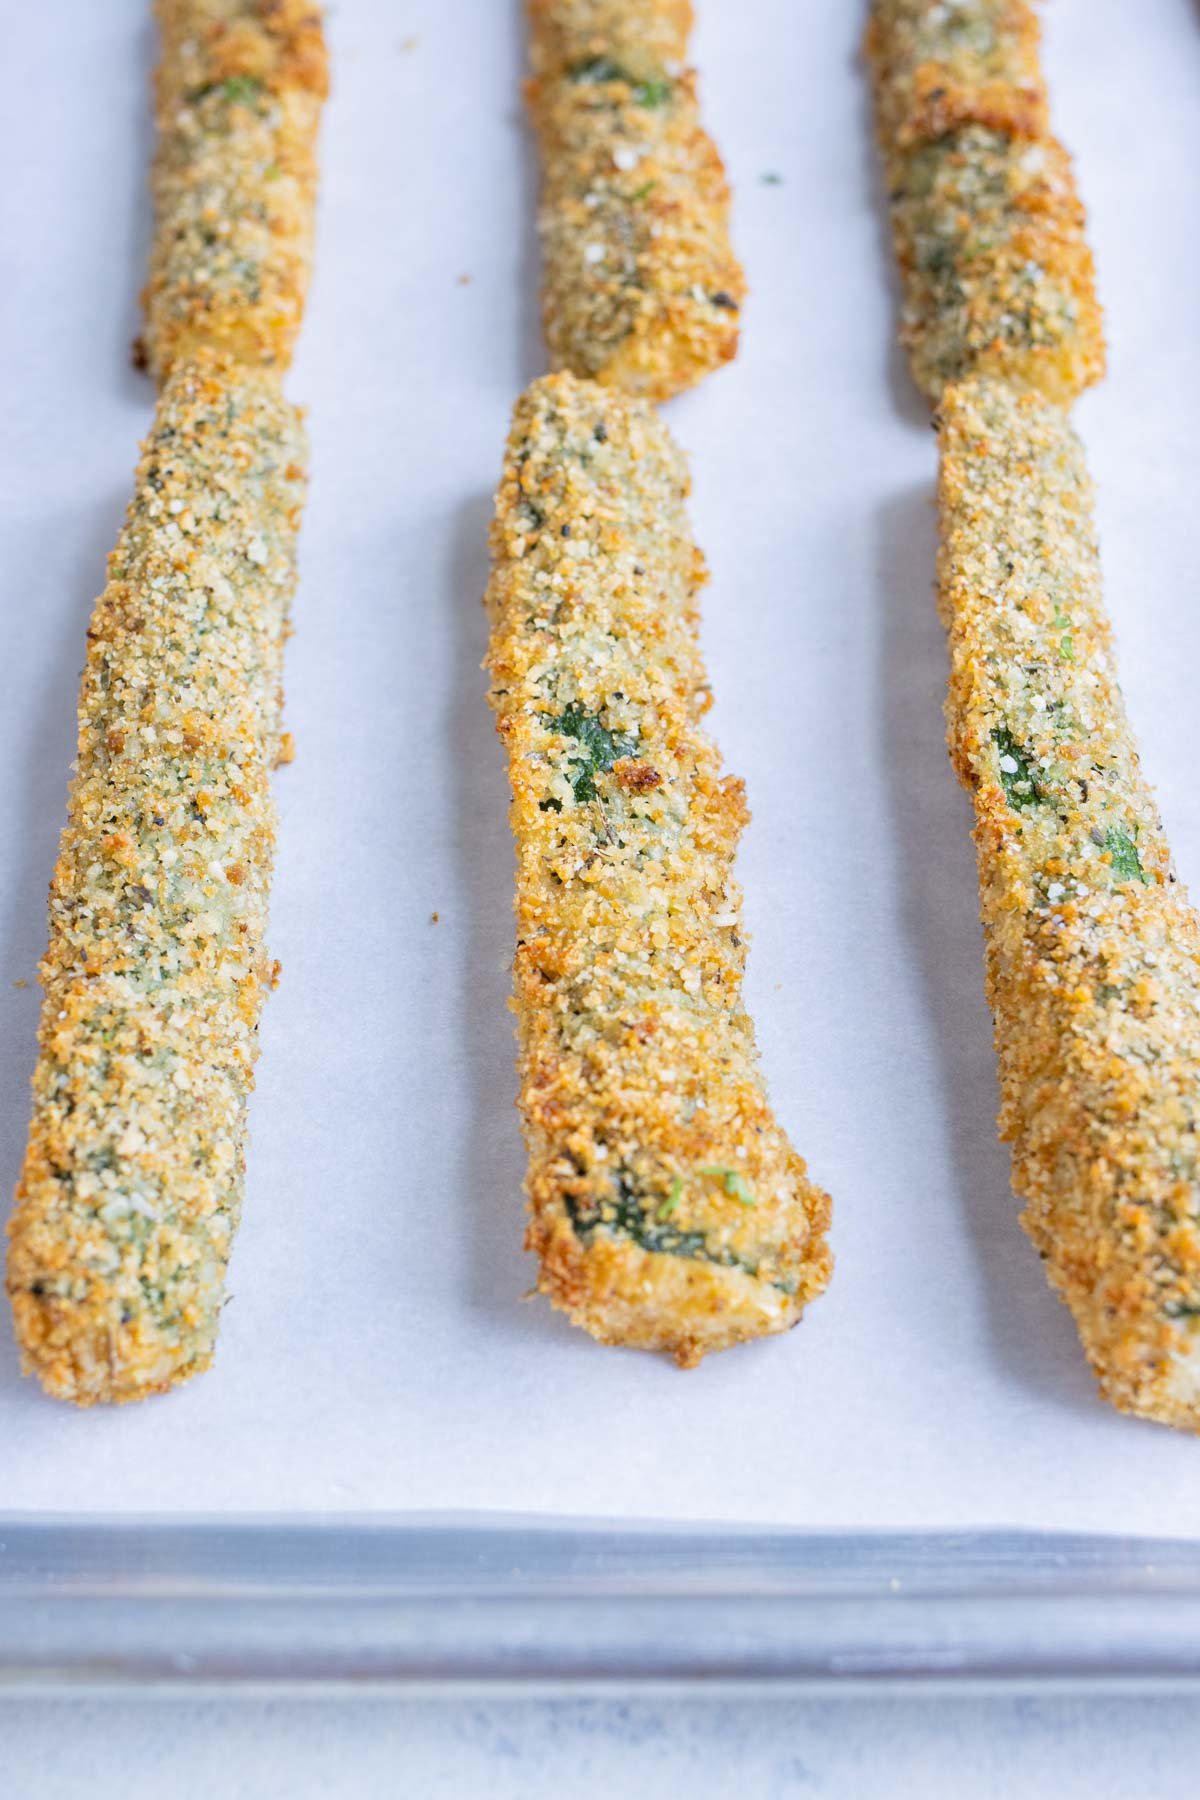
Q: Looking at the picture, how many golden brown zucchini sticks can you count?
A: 6